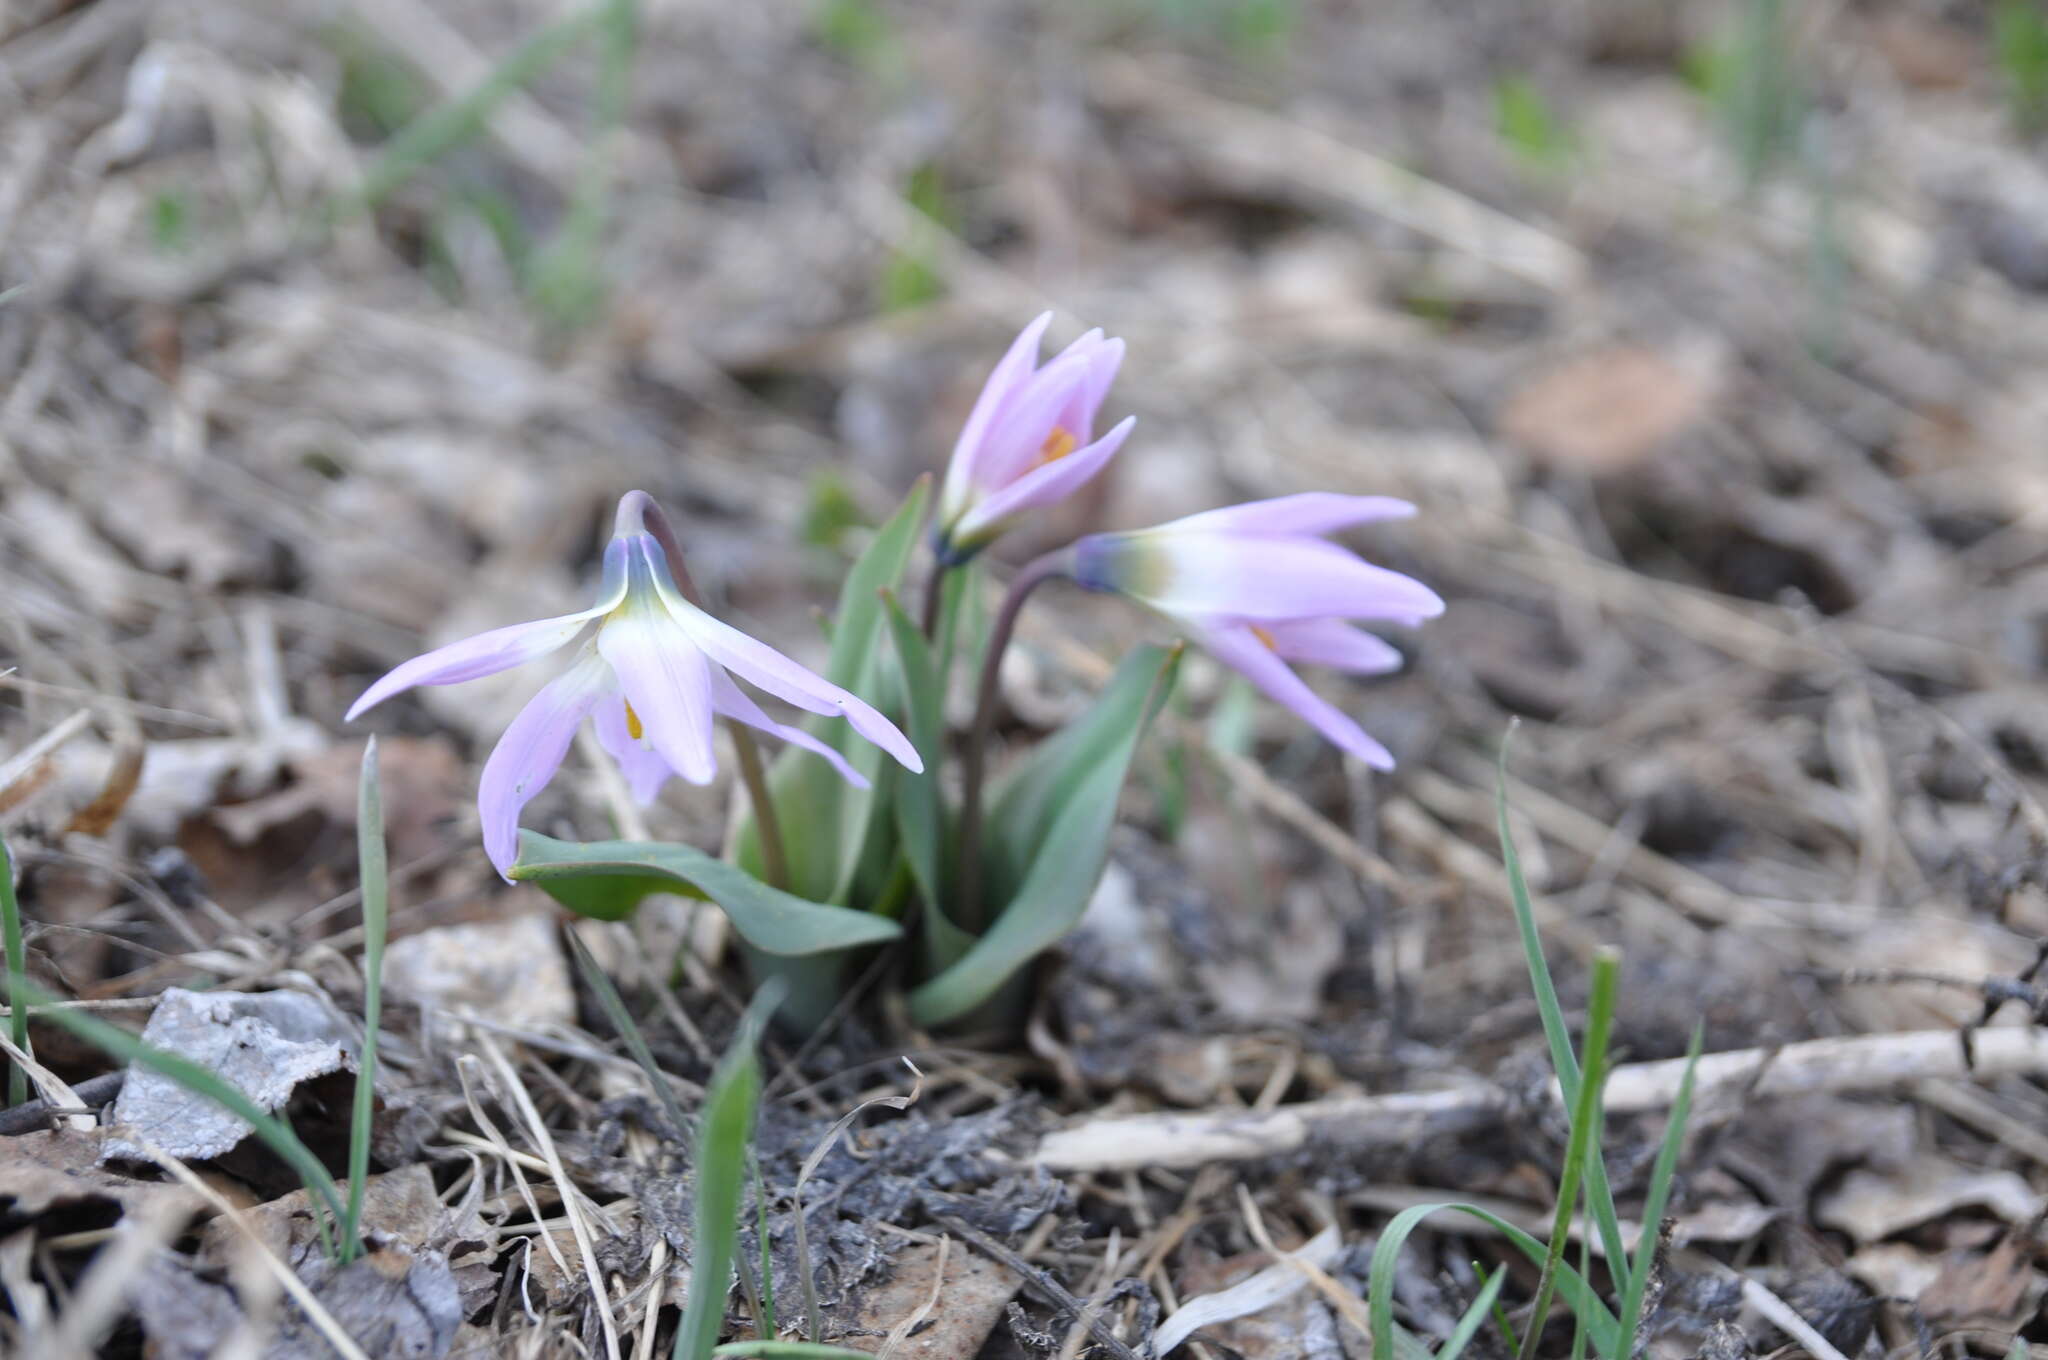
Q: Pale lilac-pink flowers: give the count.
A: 3